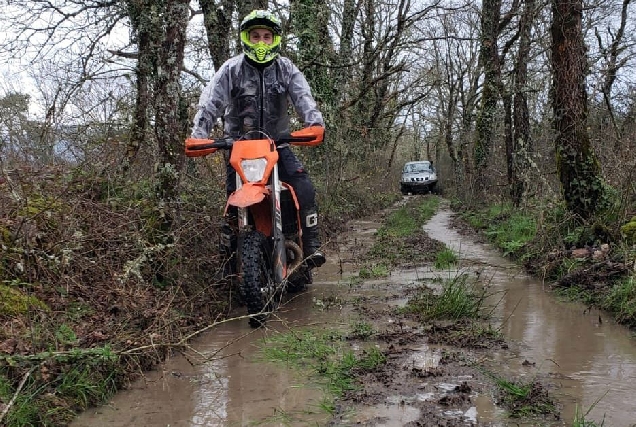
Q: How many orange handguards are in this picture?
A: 2